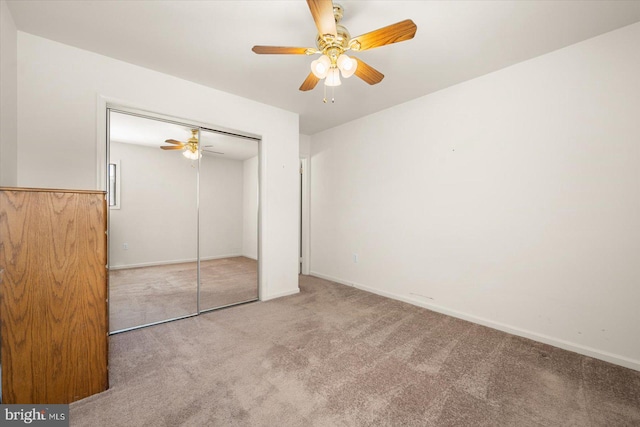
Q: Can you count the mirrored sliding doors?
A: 2